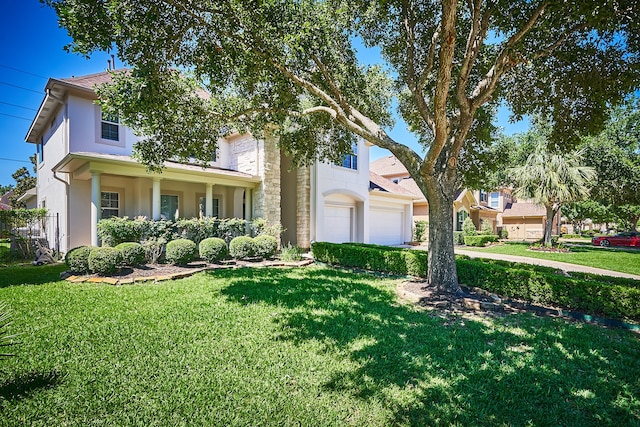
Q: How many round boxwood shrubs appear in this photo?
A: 7